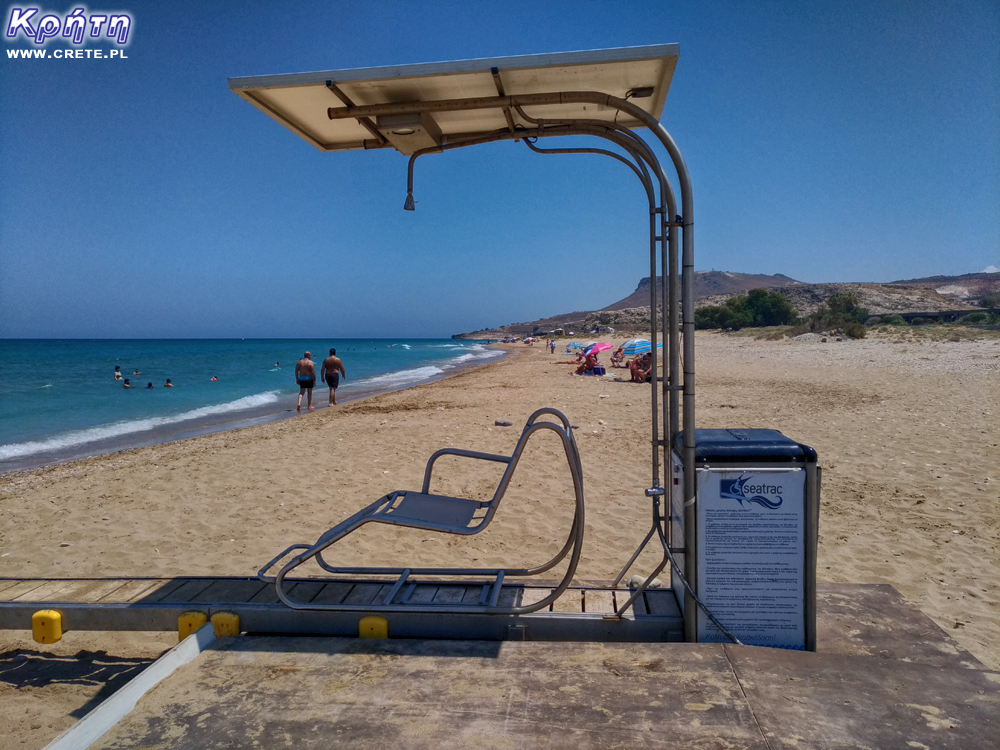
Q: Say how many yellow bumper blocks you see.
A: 4